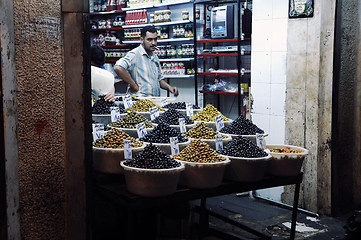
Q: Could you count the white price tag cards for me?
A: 13